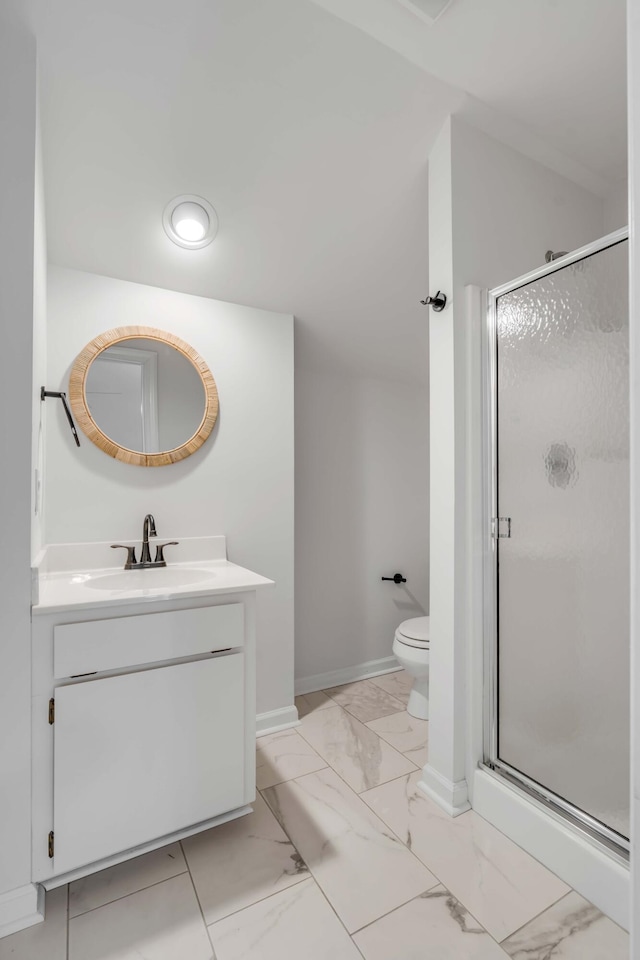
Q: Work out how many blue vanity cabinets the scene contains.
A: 0